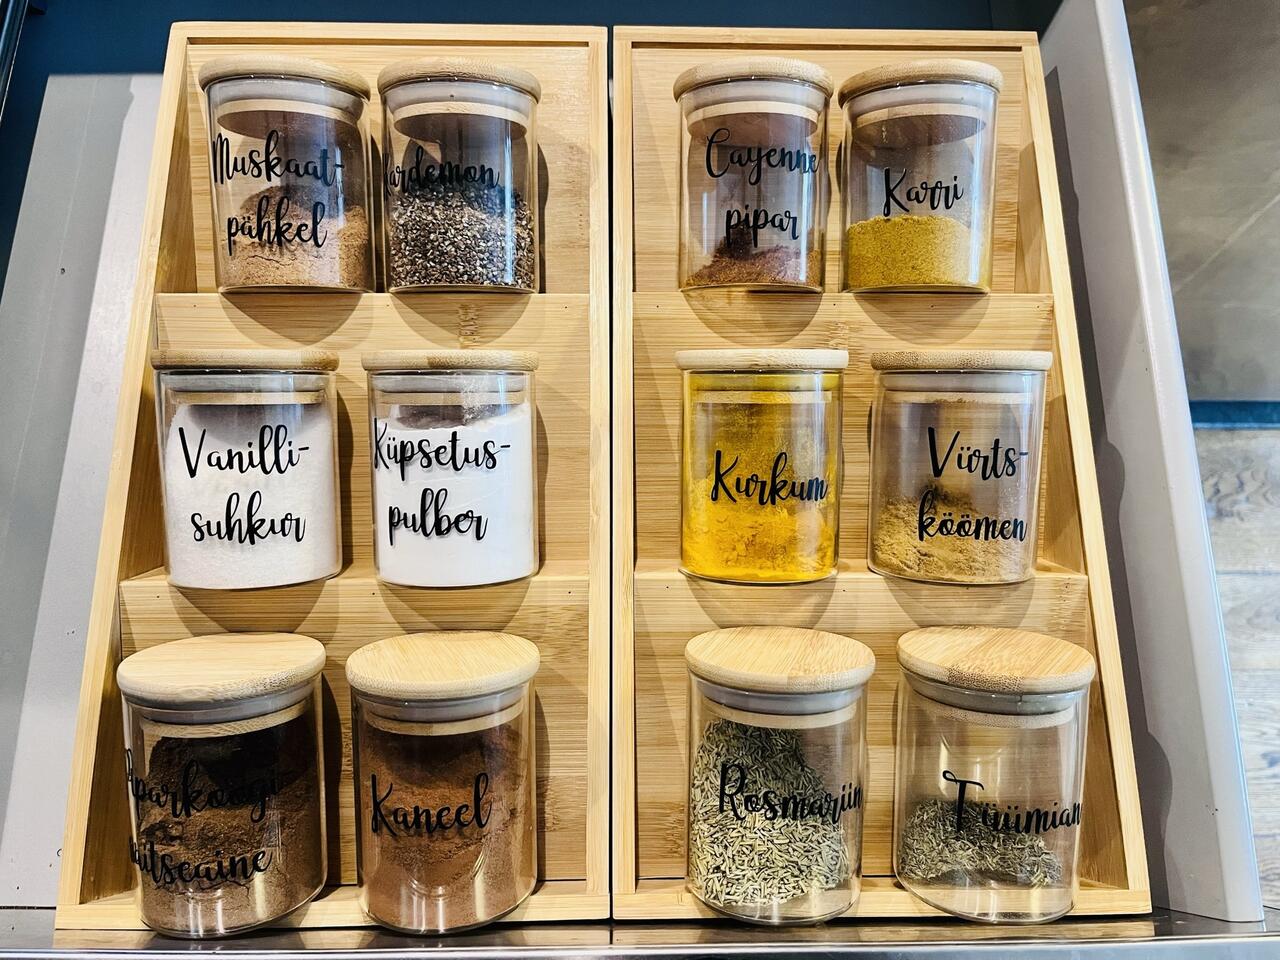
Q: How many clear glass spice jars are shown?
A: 12